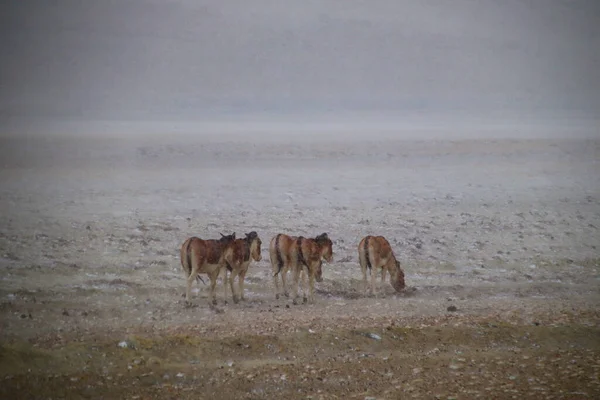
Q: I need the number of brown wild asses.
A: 5